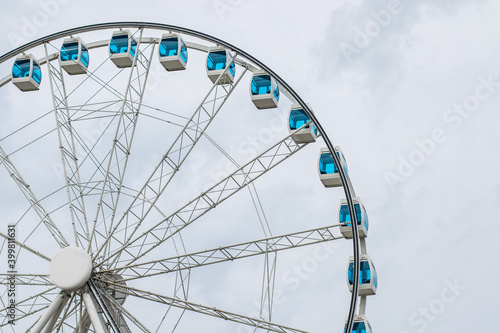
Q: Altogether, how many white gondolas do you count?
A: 11